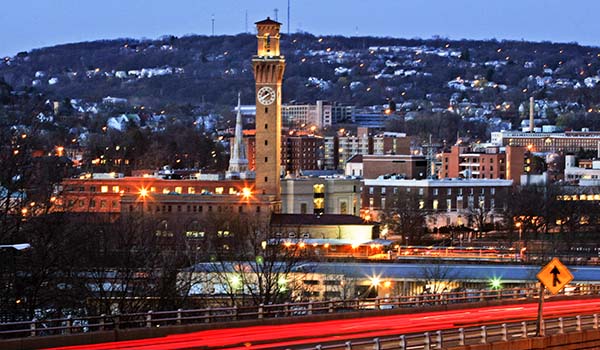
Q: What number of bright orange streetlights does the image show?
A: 2